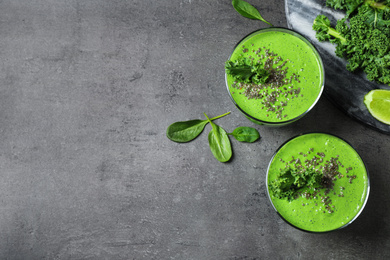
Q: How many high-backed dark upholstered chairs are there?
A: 0